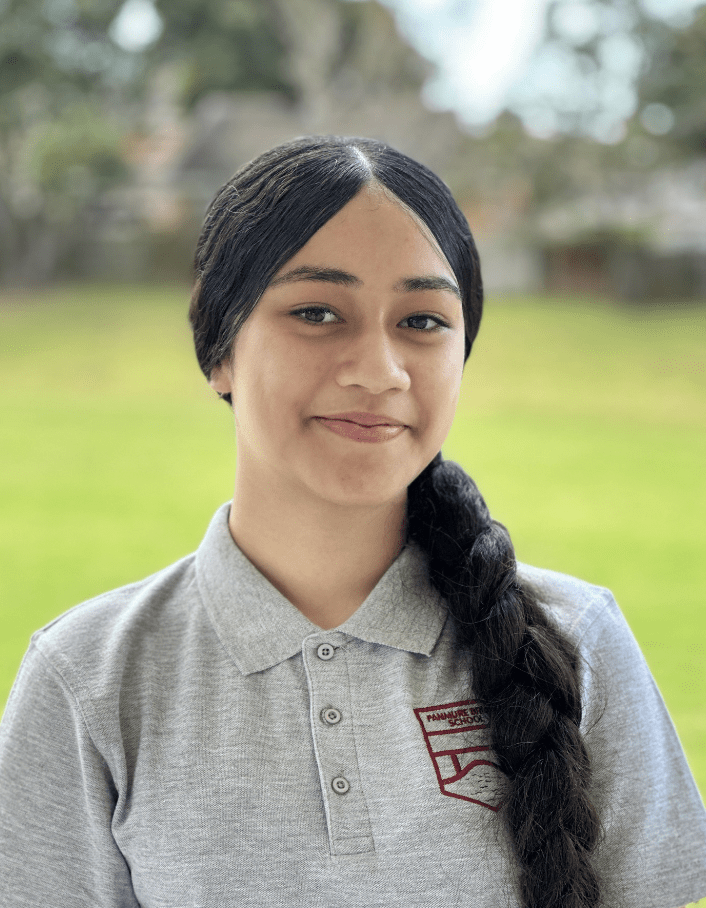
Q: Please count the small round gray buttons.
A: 3